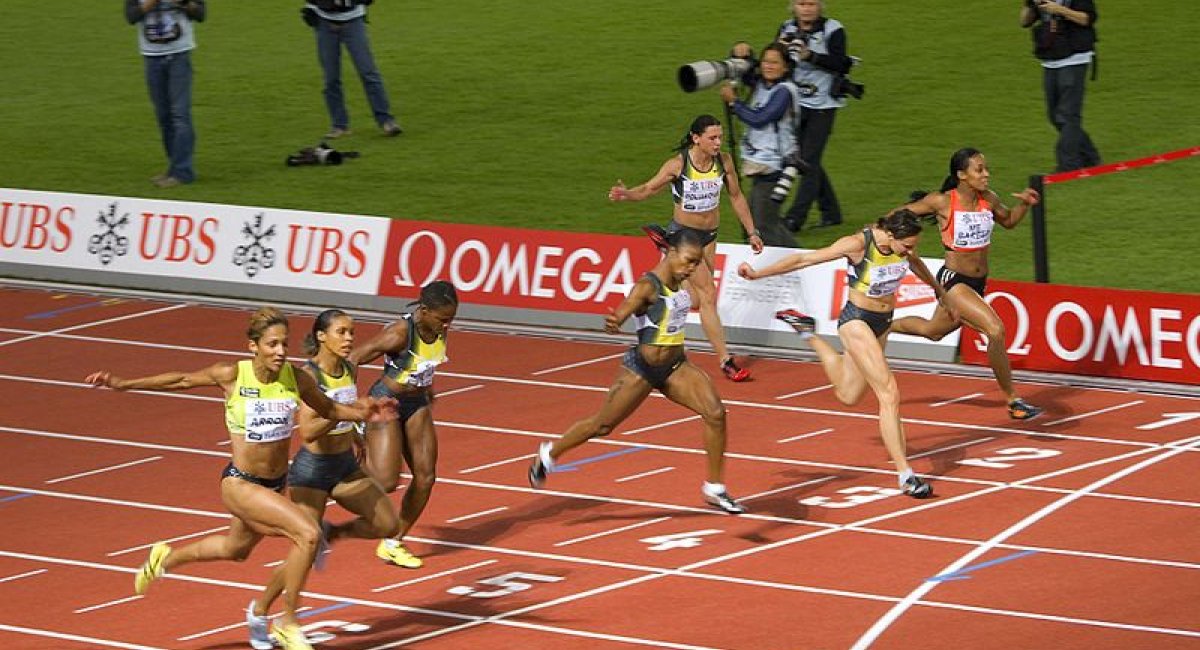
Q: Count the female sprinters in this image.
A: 7